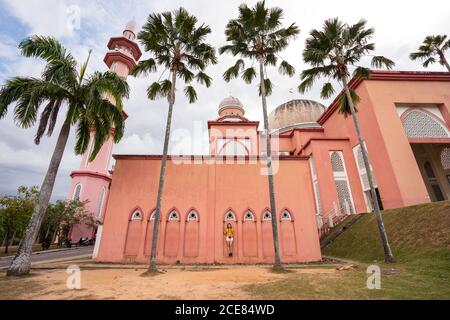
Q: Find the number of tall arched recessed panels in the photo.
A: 8